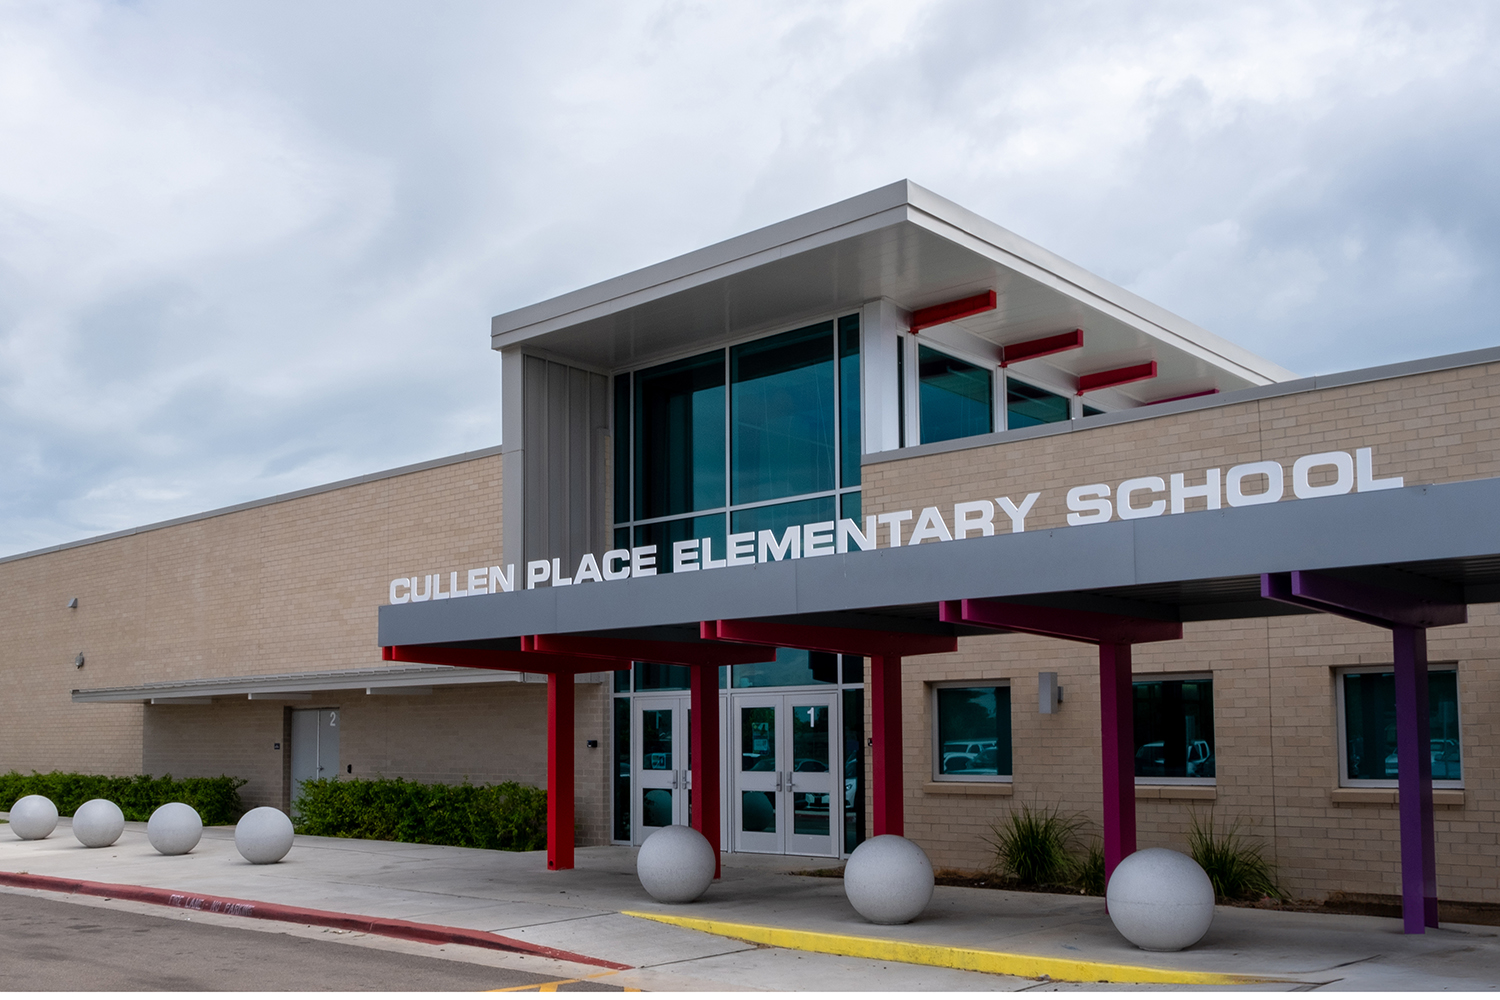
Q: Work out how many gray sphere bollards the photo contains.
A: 7